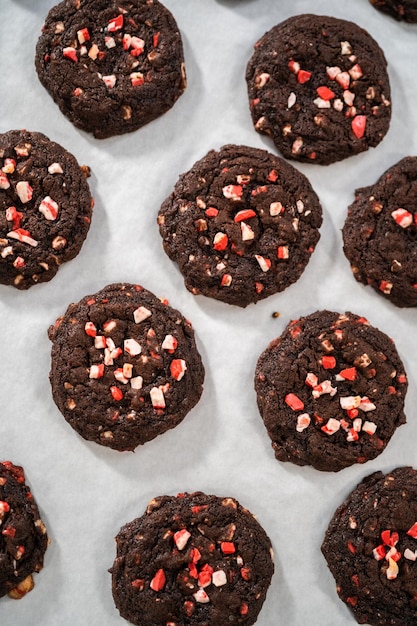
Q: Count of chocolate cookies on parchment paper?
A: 11